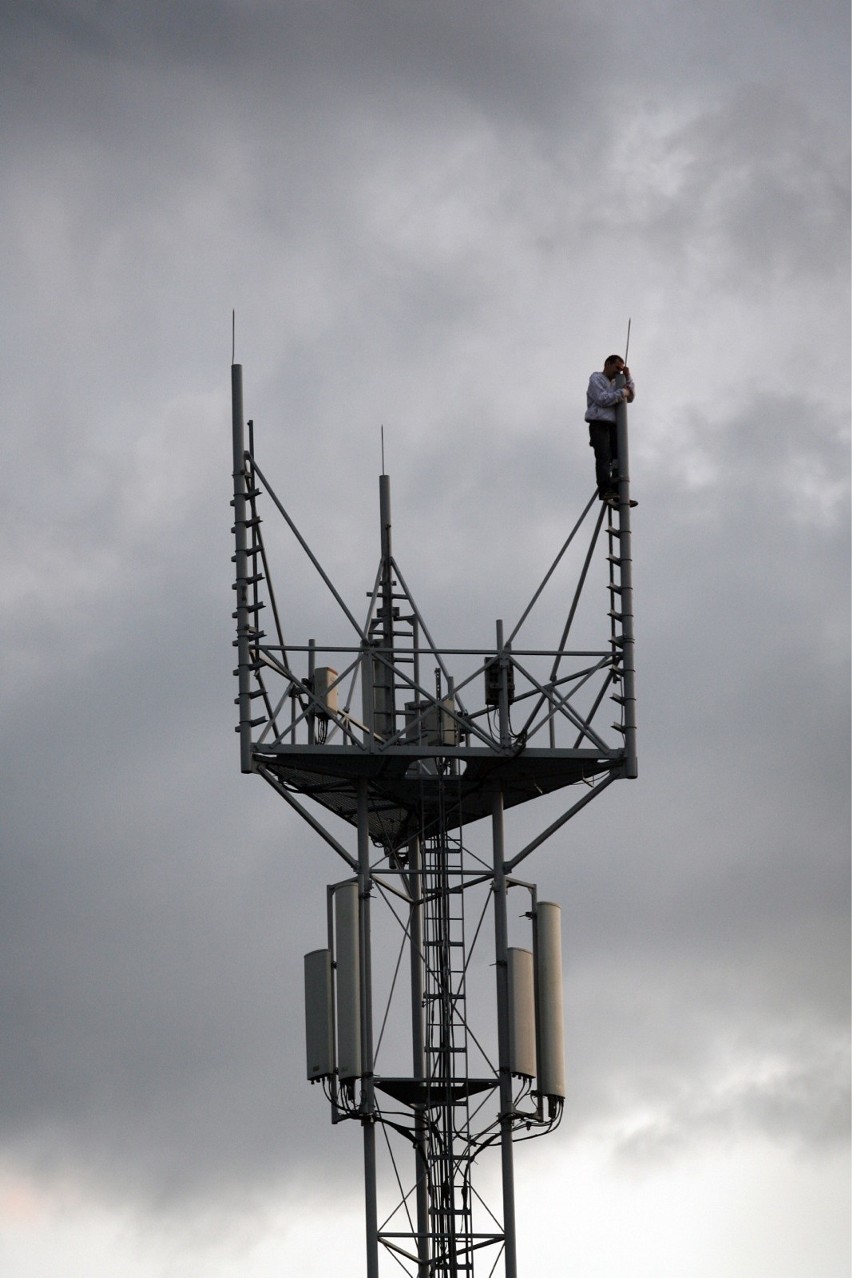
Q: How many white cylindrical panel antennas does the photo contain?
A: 4